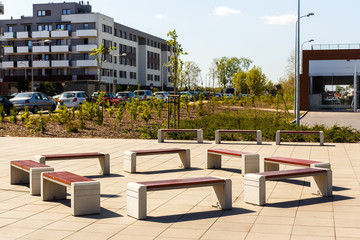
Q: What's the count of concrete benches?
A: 11